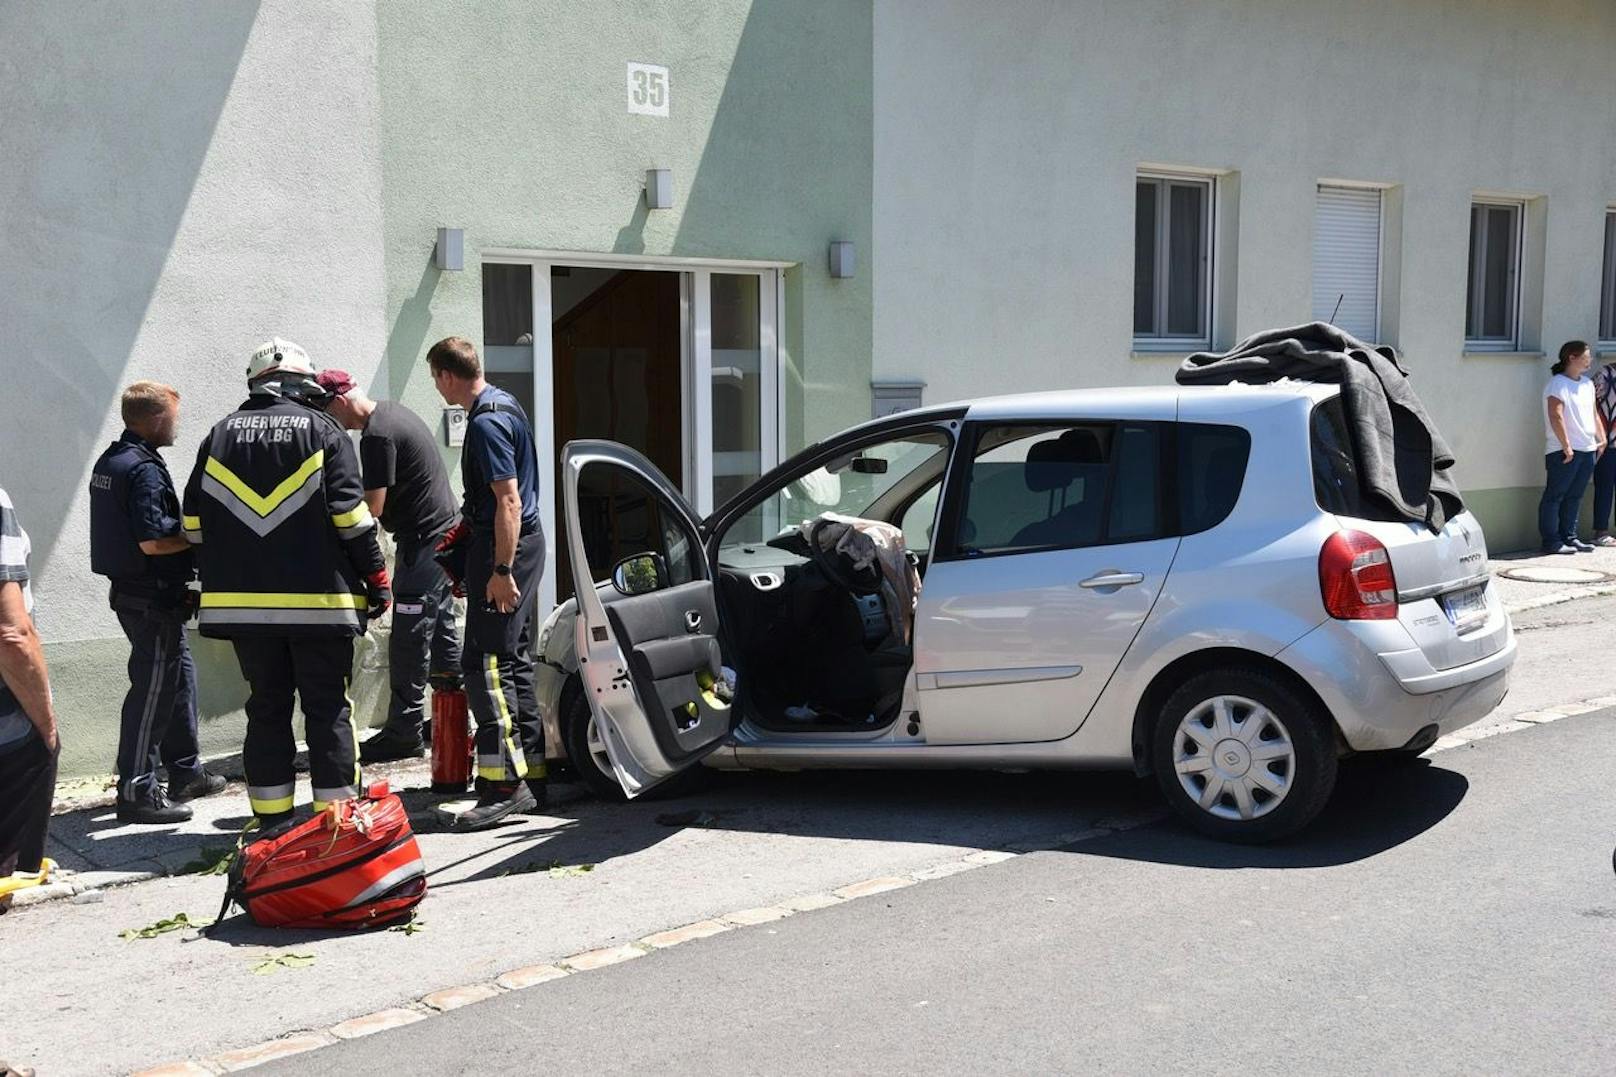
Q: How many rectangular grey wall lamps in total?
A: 3